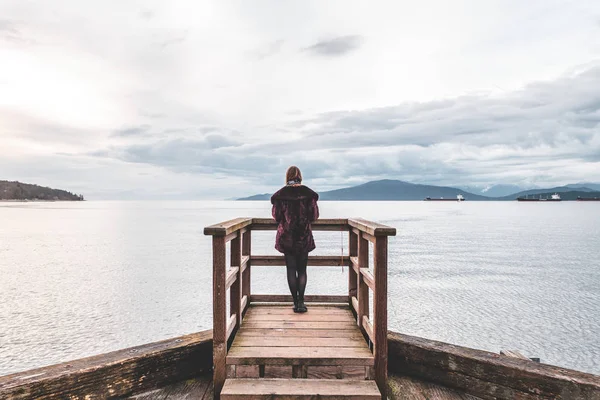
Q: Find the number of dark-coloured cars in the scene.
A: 0